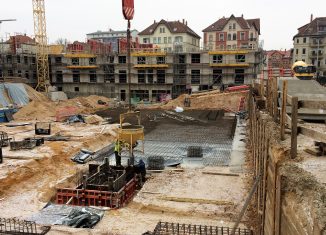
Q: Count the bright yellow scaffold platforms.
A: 6